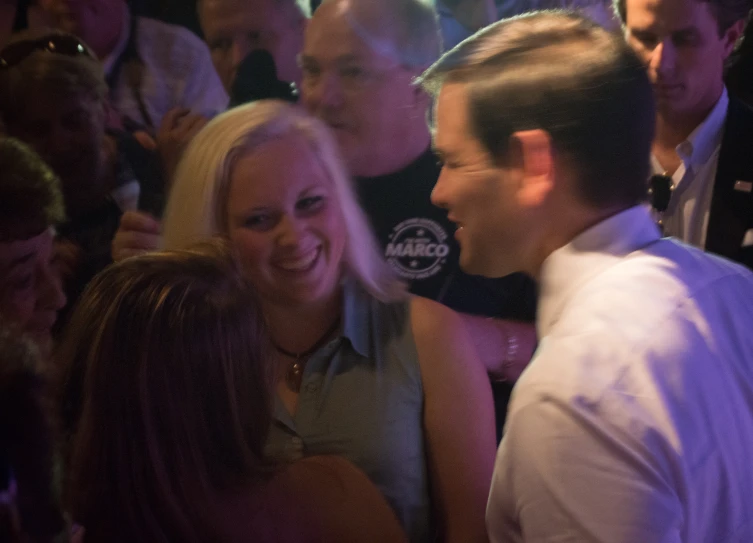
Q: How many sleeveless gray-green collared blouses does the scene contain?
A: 1